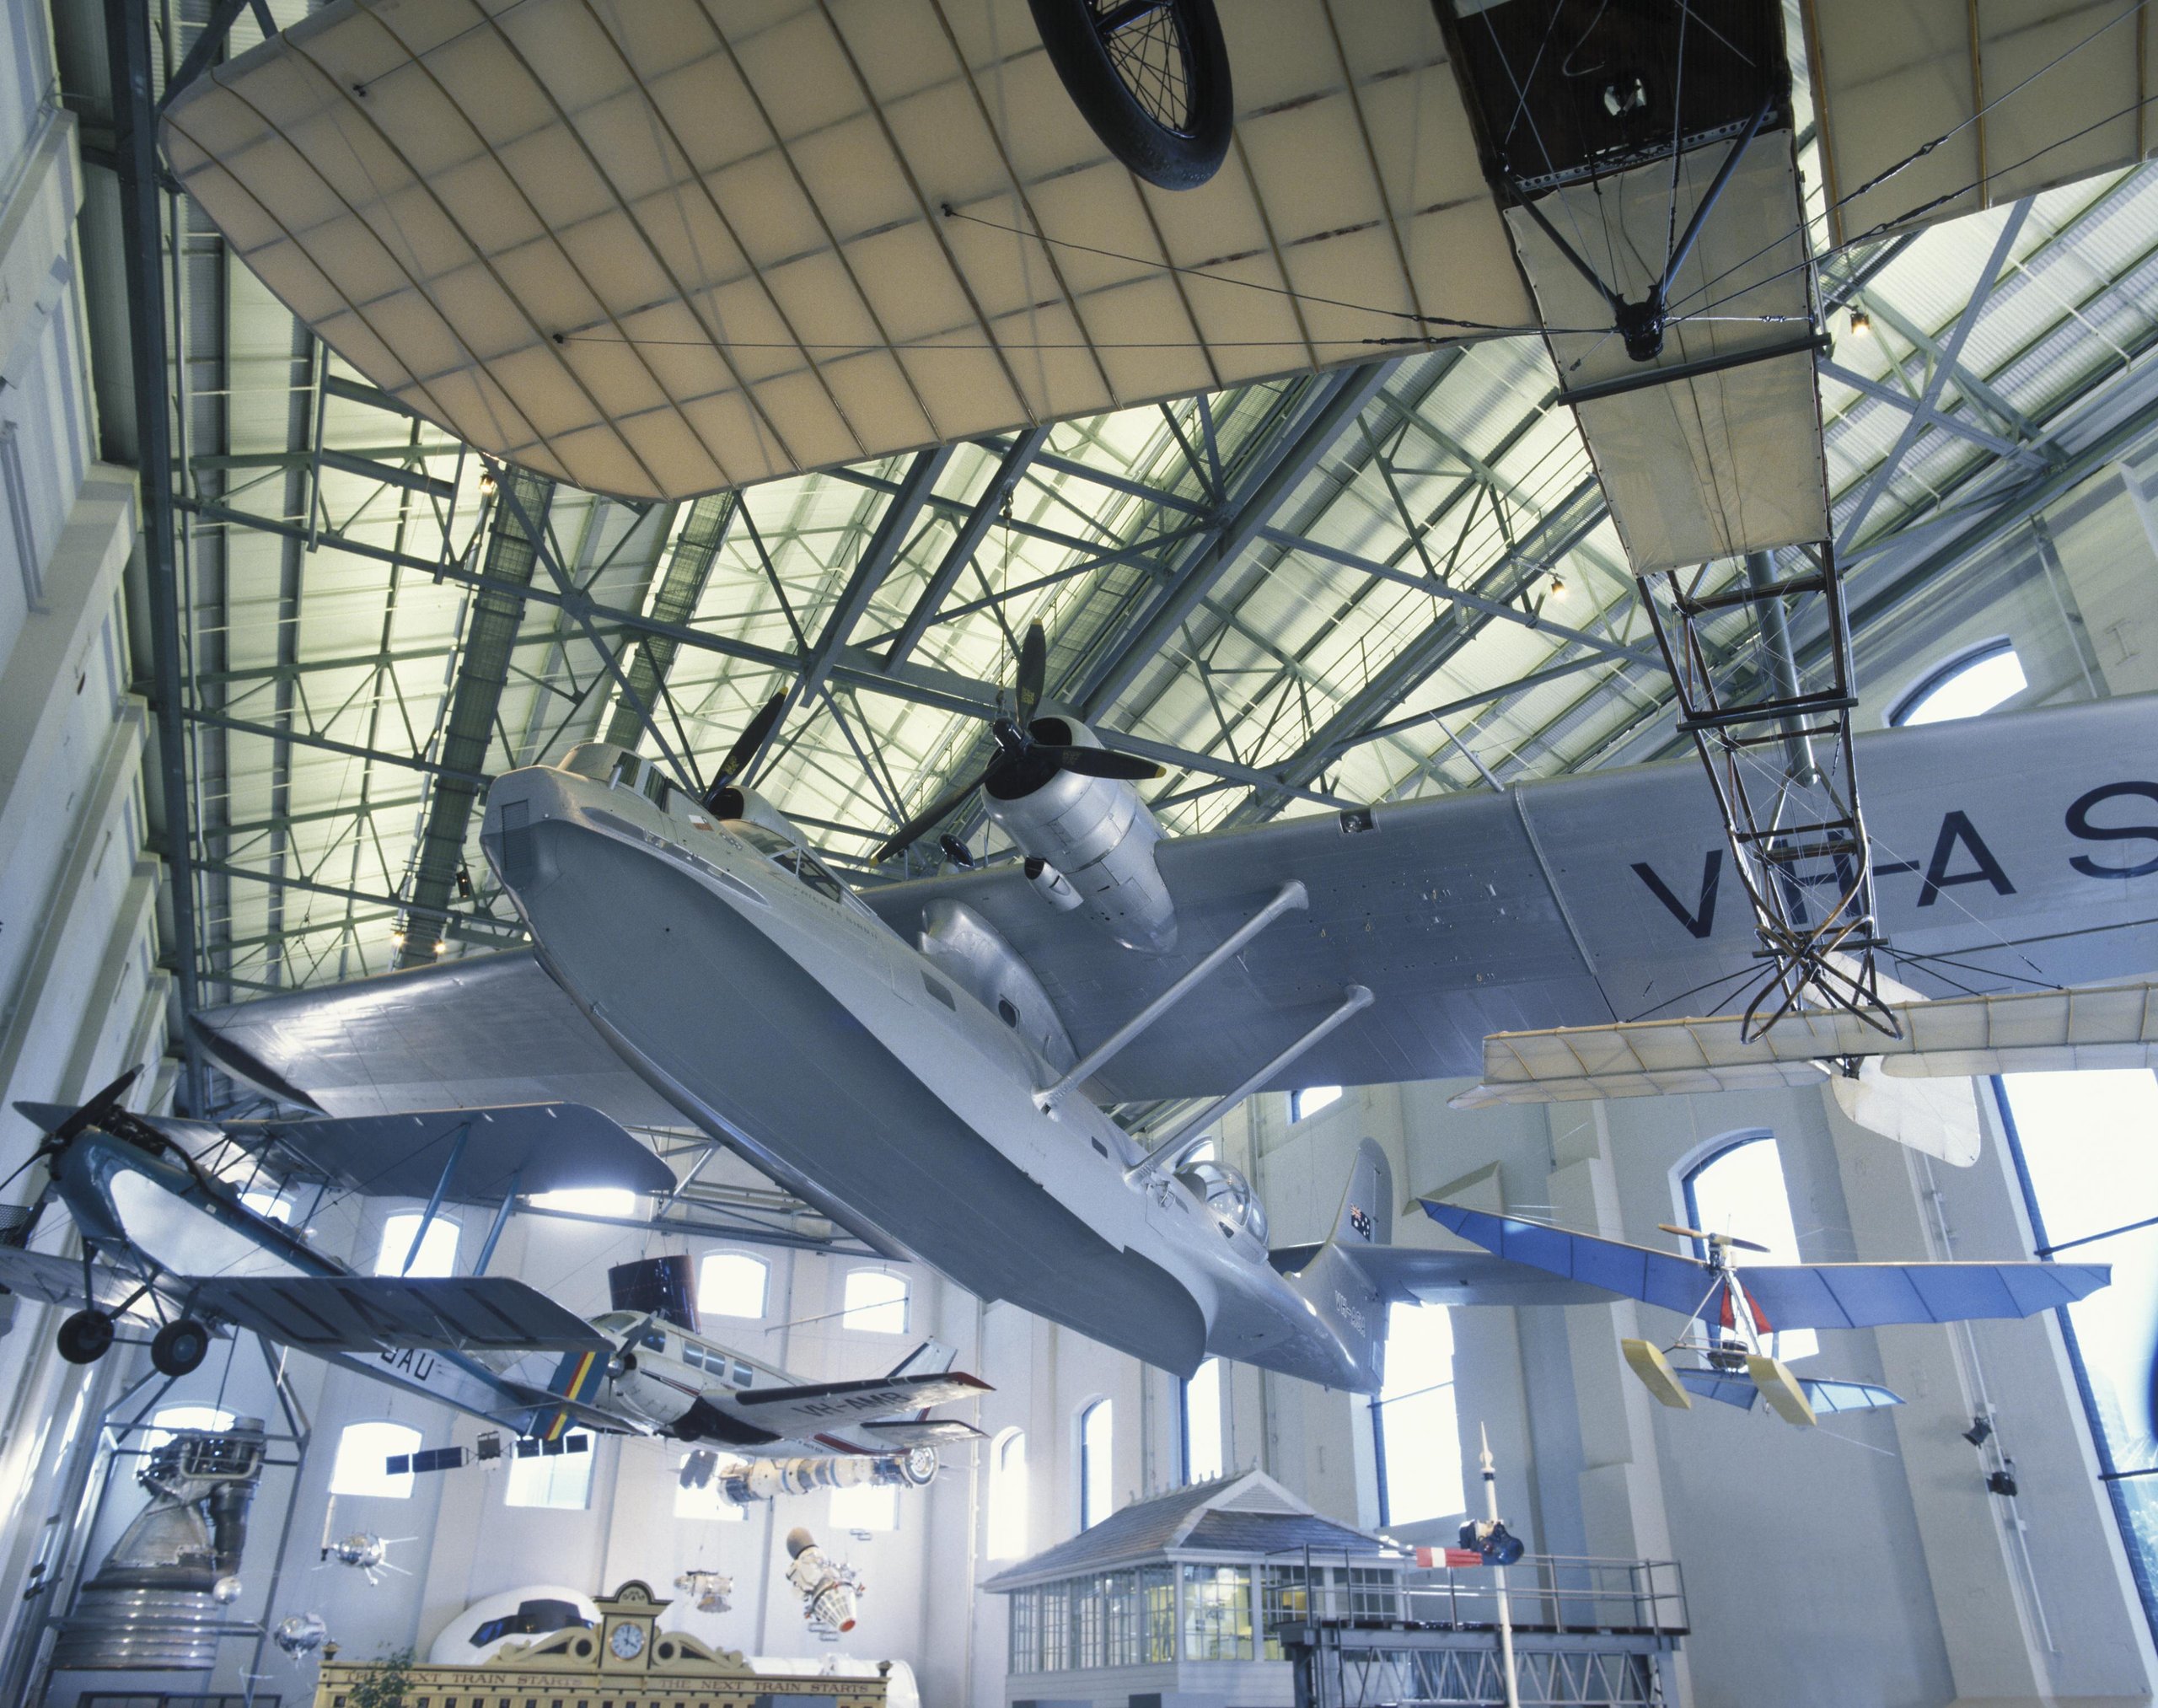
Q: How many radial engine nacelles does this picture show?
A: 2